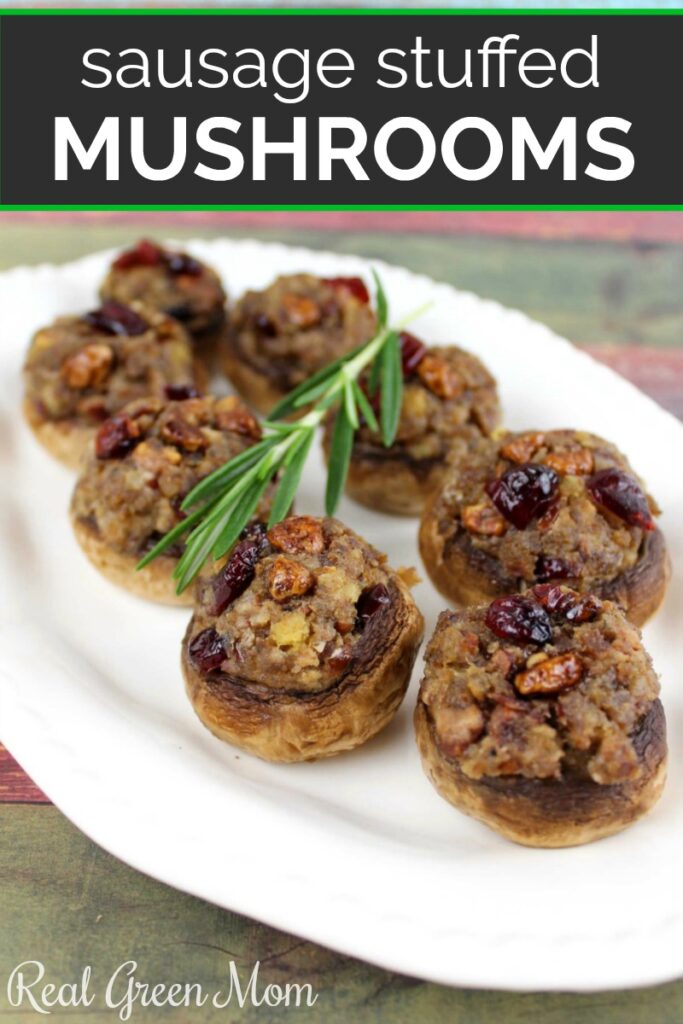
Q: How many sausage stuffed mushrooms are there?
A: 8